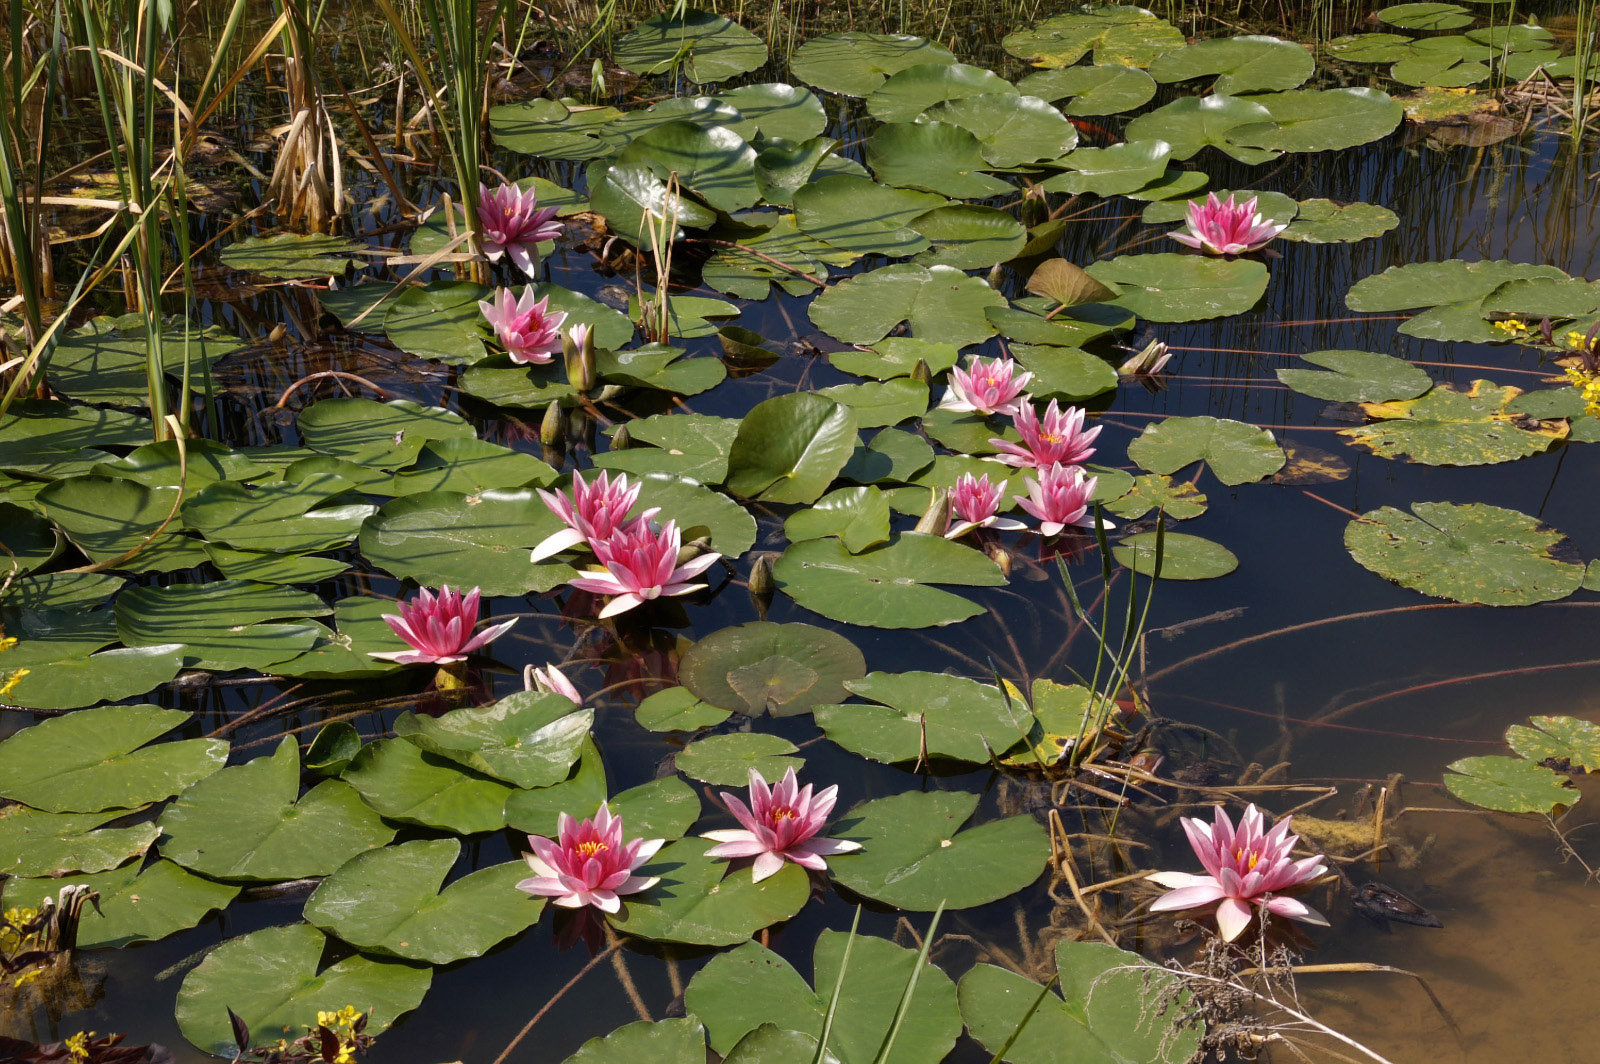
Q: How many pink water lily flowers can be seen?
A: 13